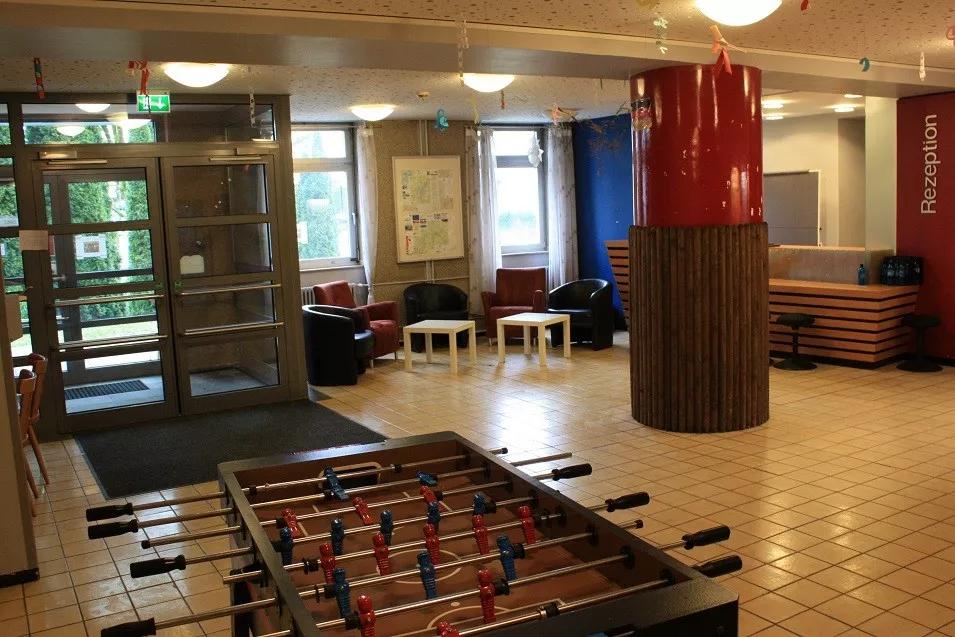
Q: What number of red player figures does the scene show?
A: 11